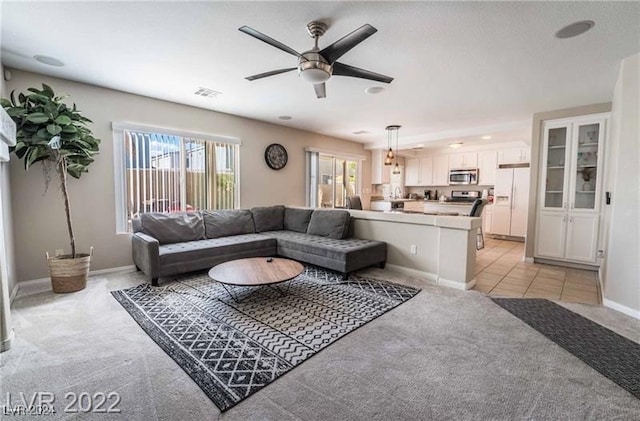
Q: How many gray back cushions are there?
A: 5